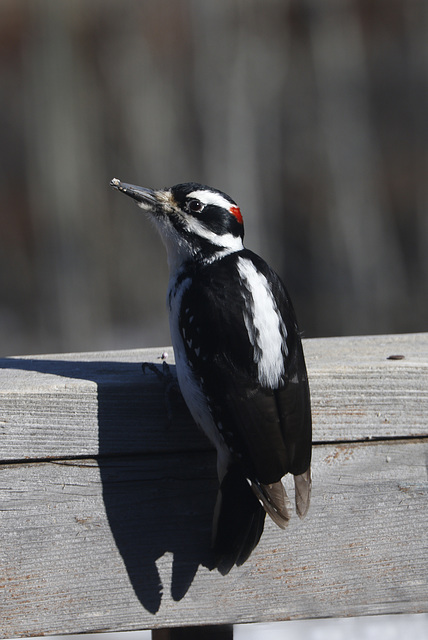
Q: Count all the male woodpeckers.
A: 1